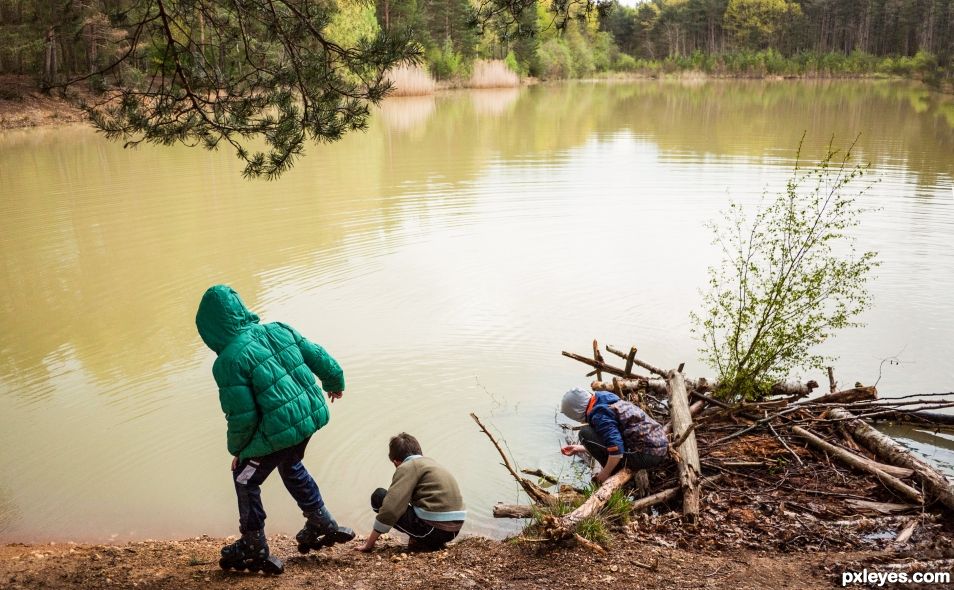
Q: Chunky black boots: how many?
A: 2